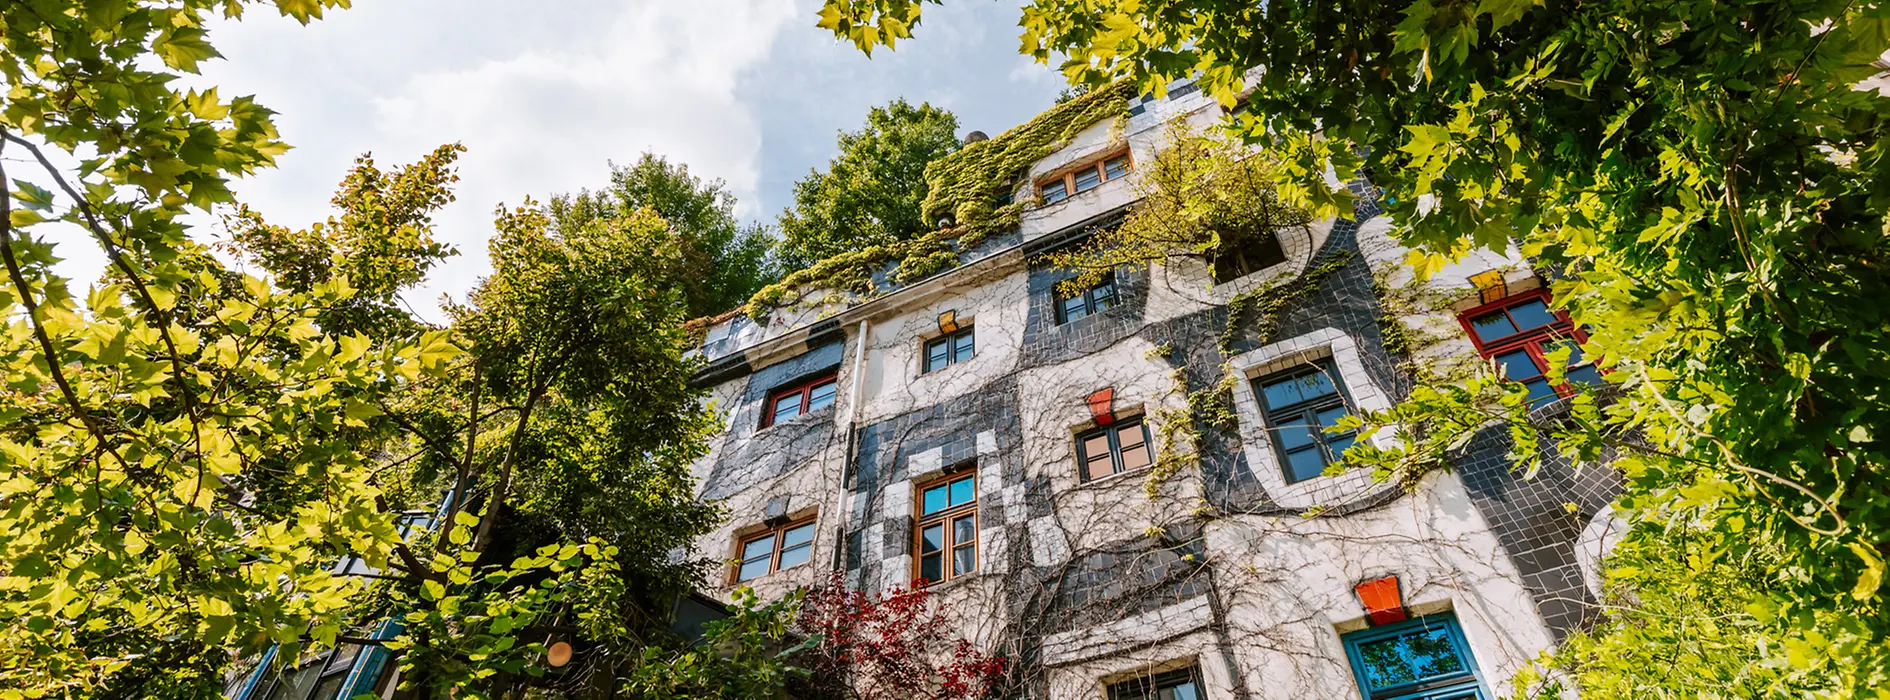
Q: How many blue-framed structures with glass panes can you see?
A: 2